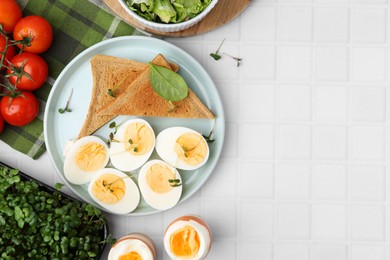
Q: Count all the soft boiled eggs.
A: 2